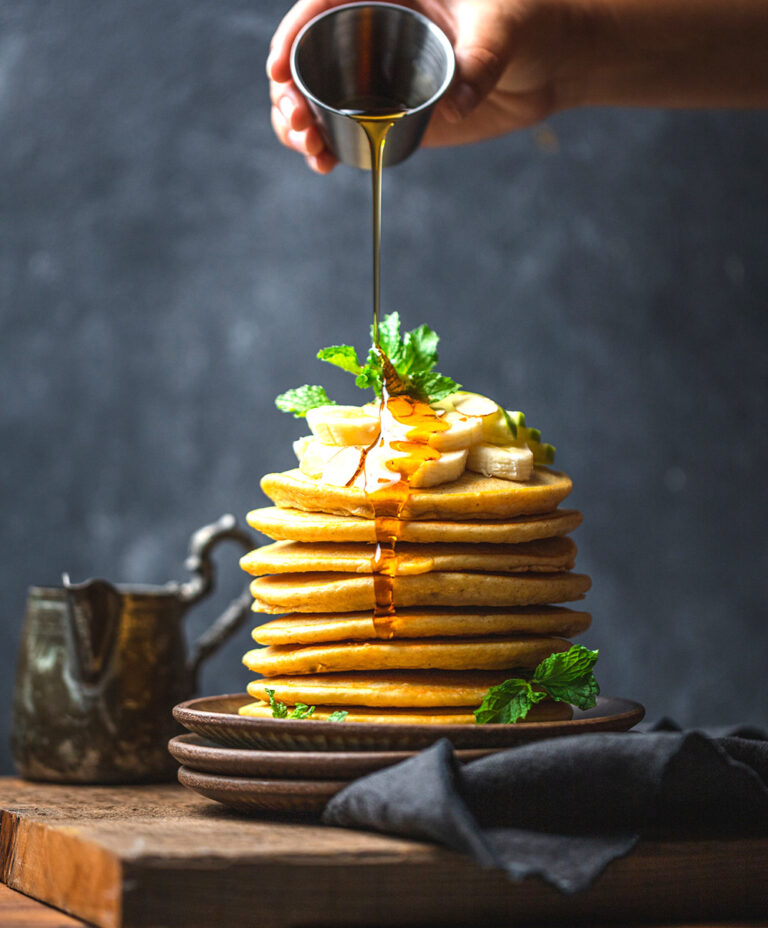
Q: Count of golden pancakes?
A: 8